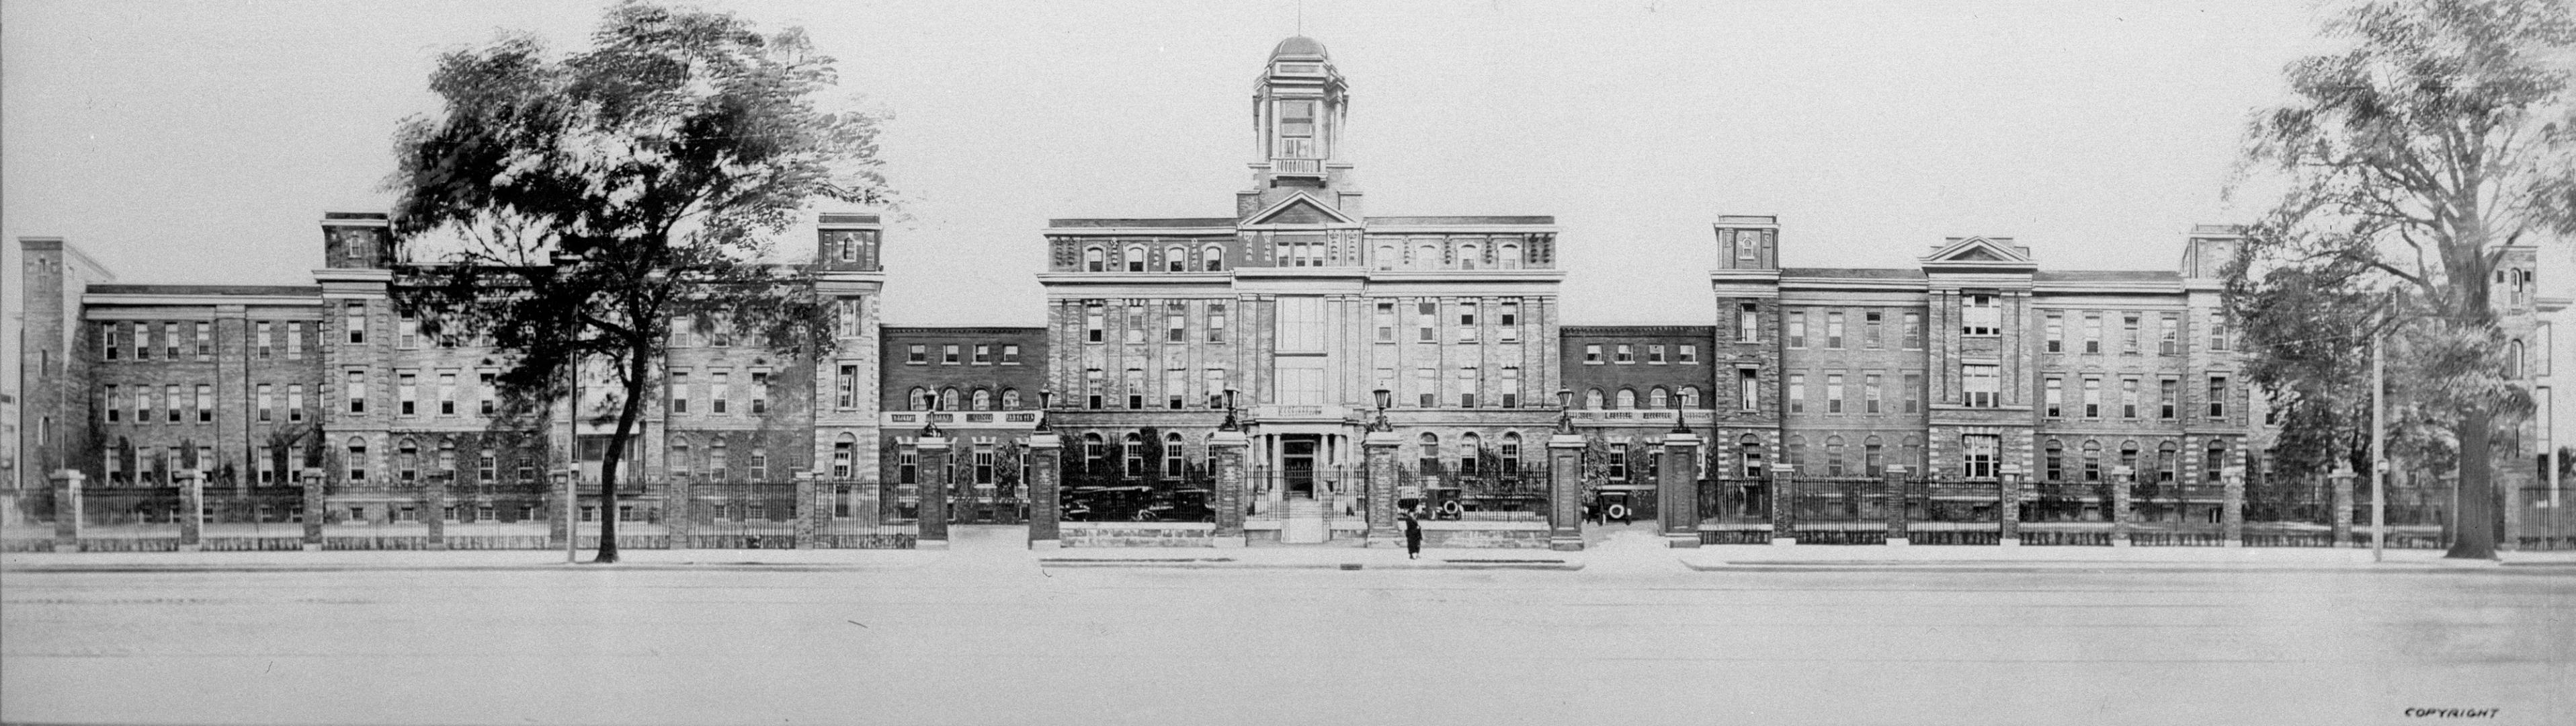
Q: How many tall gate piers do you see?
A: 6